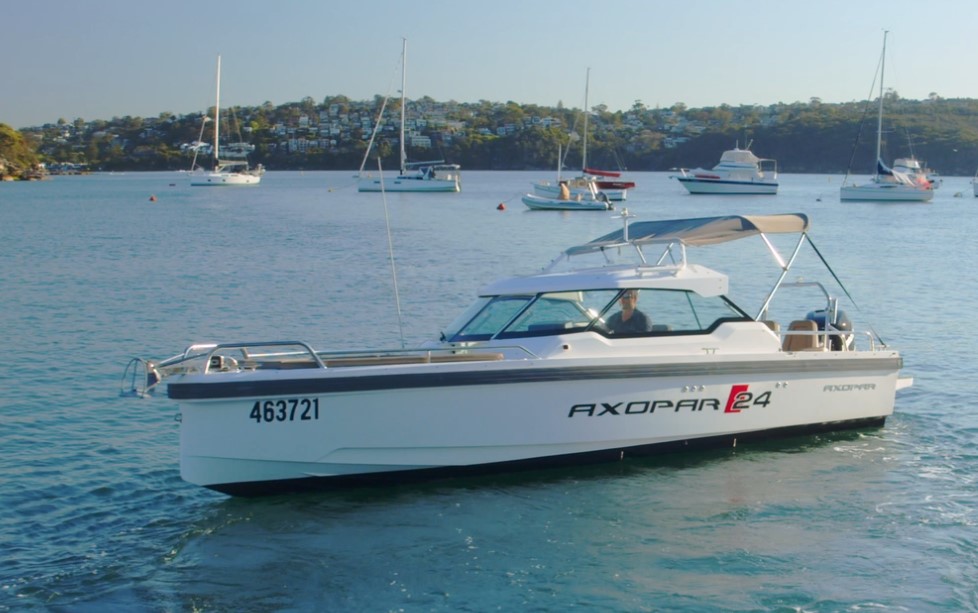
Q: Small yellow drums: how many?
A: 0